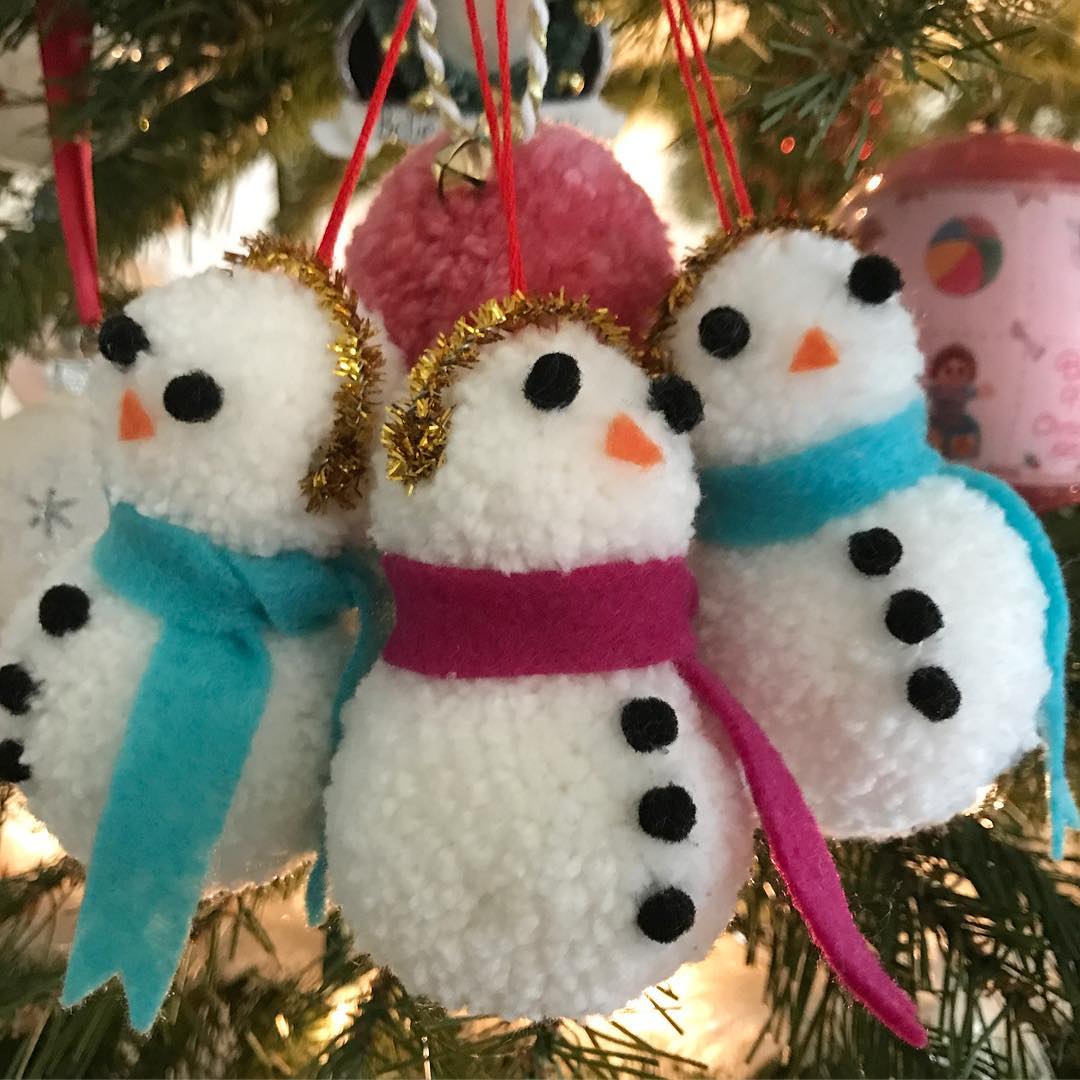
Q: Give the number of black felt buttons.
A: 9